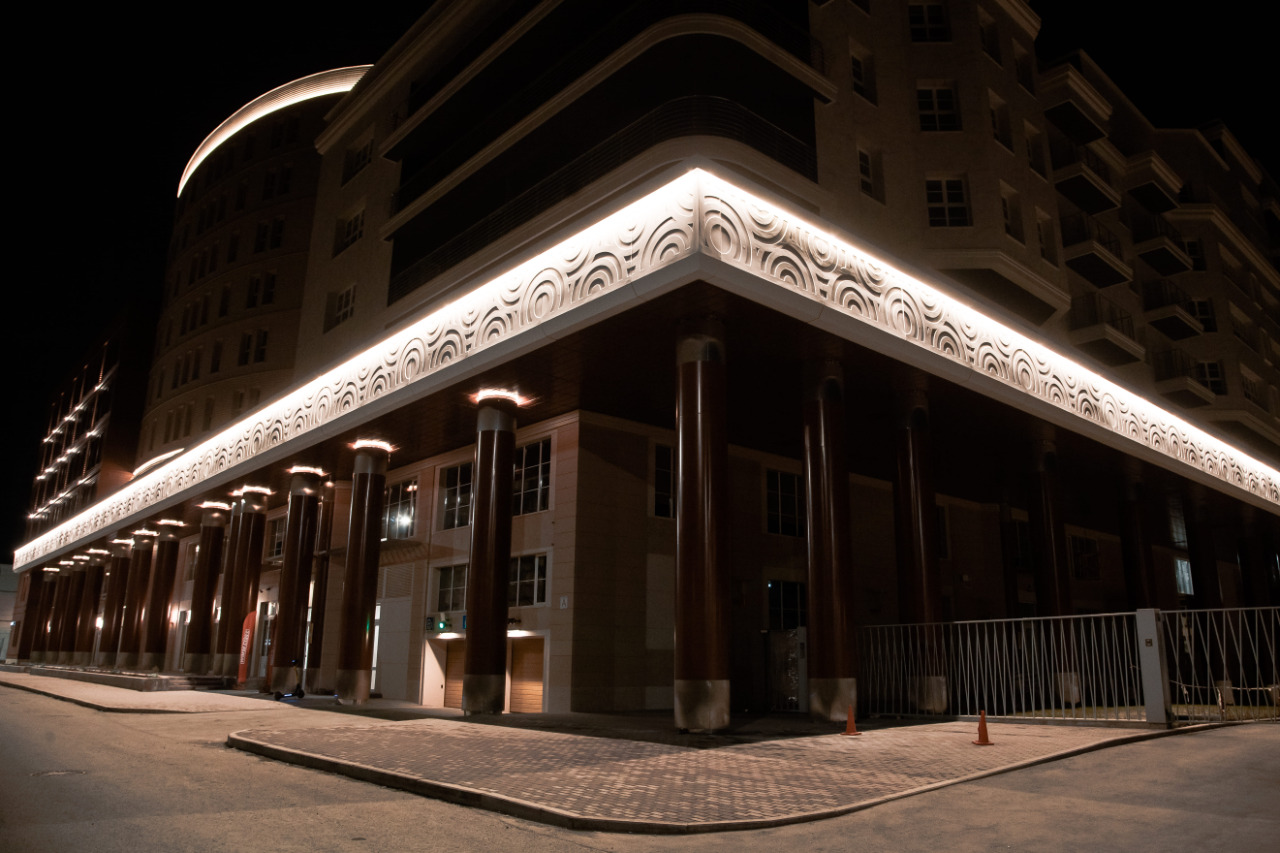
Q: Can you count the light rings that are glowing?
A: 13